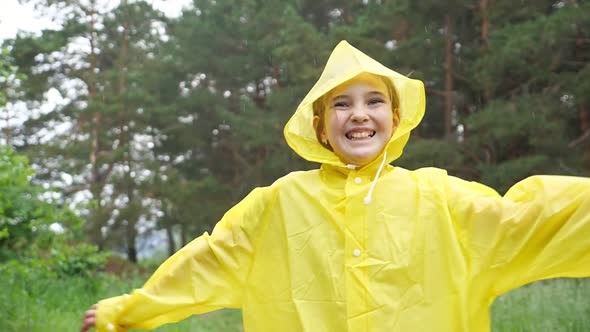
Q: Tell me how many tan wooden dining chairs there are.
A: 0